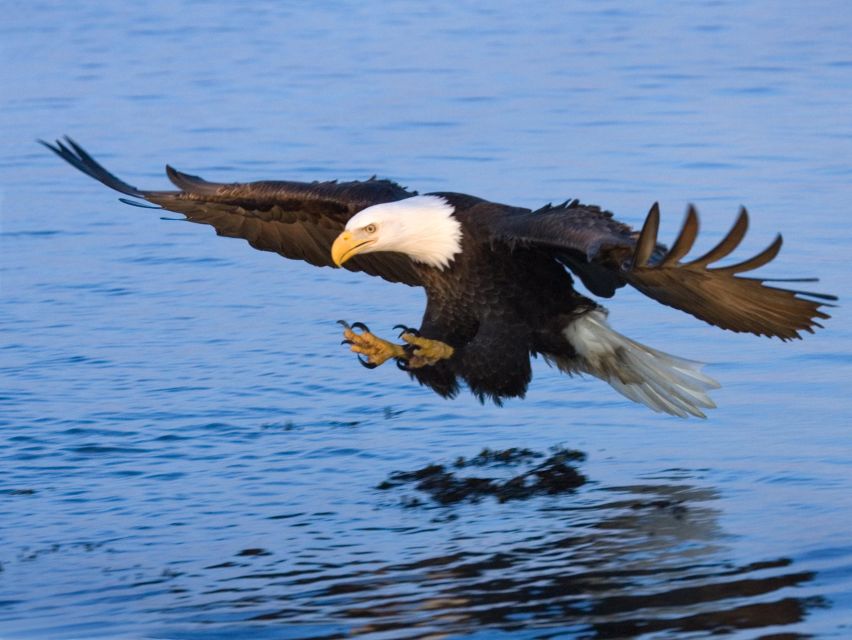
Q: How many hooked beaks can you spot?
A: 1